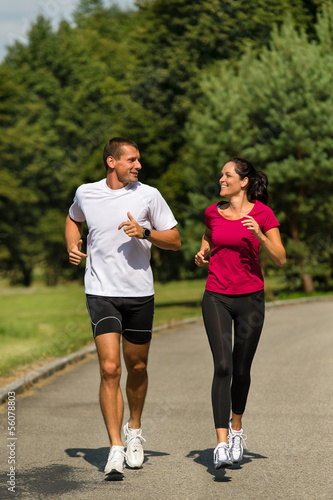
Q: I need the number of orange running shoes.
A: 0